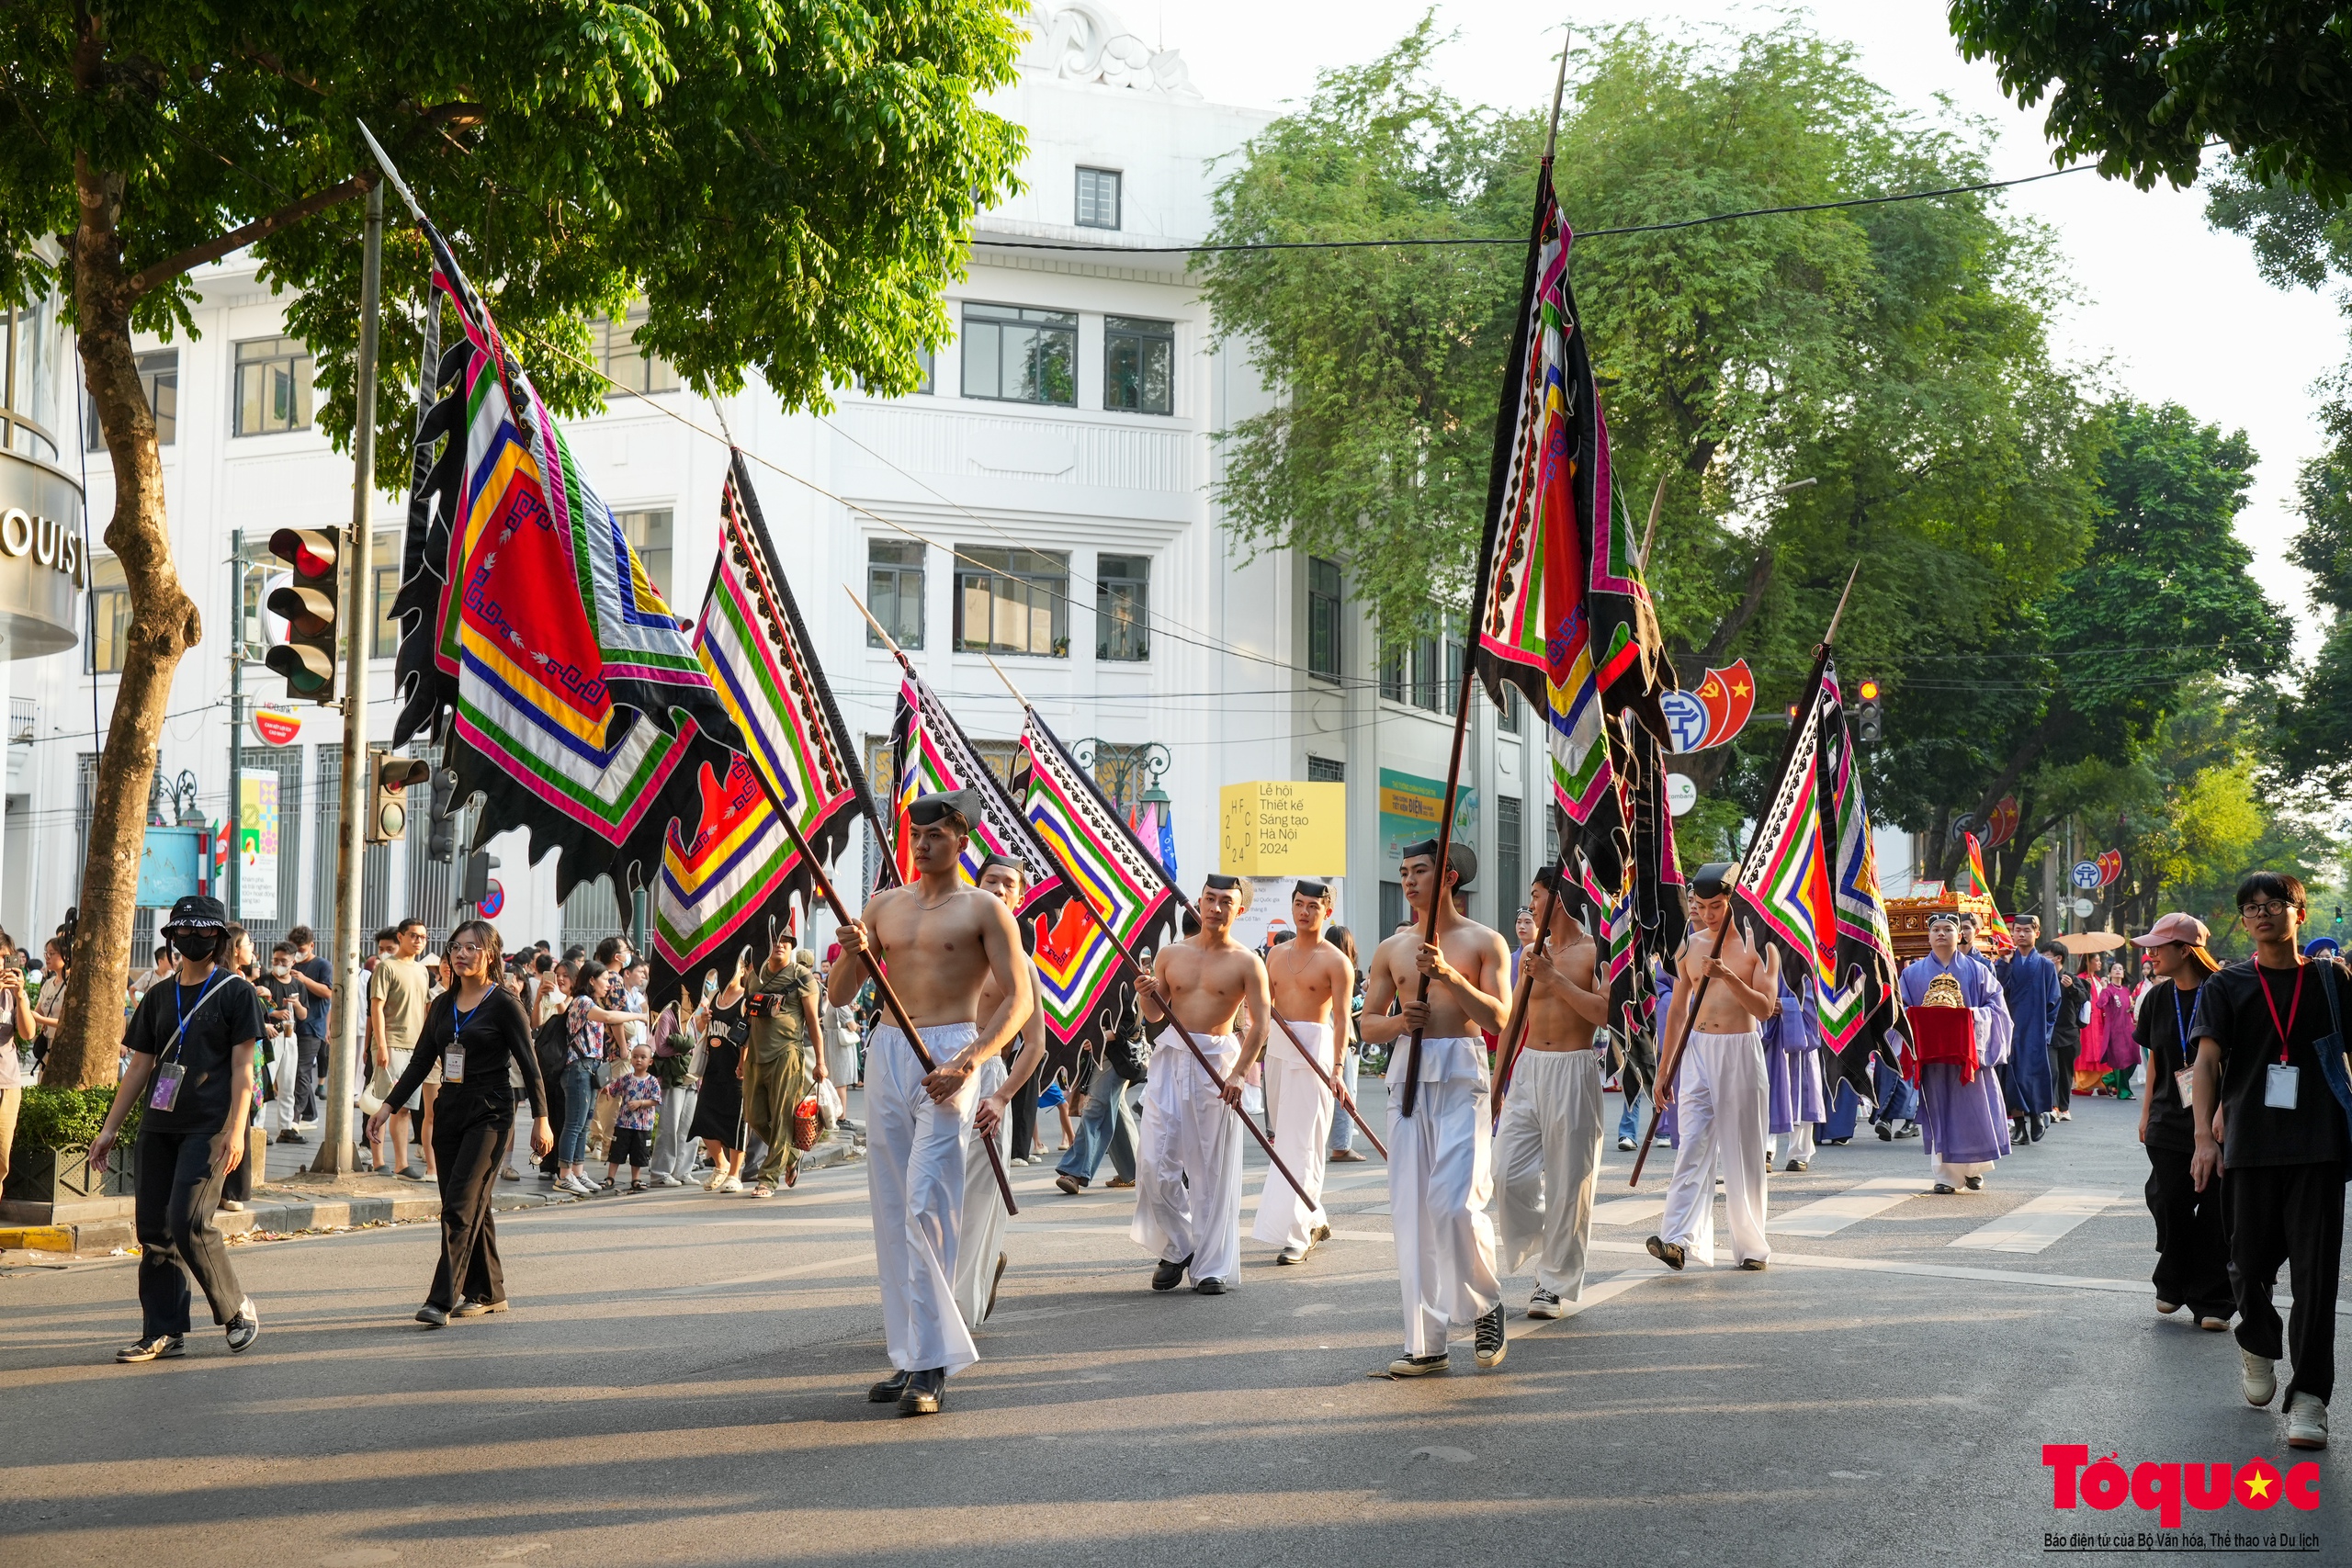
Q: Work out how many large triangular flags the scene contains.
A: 7